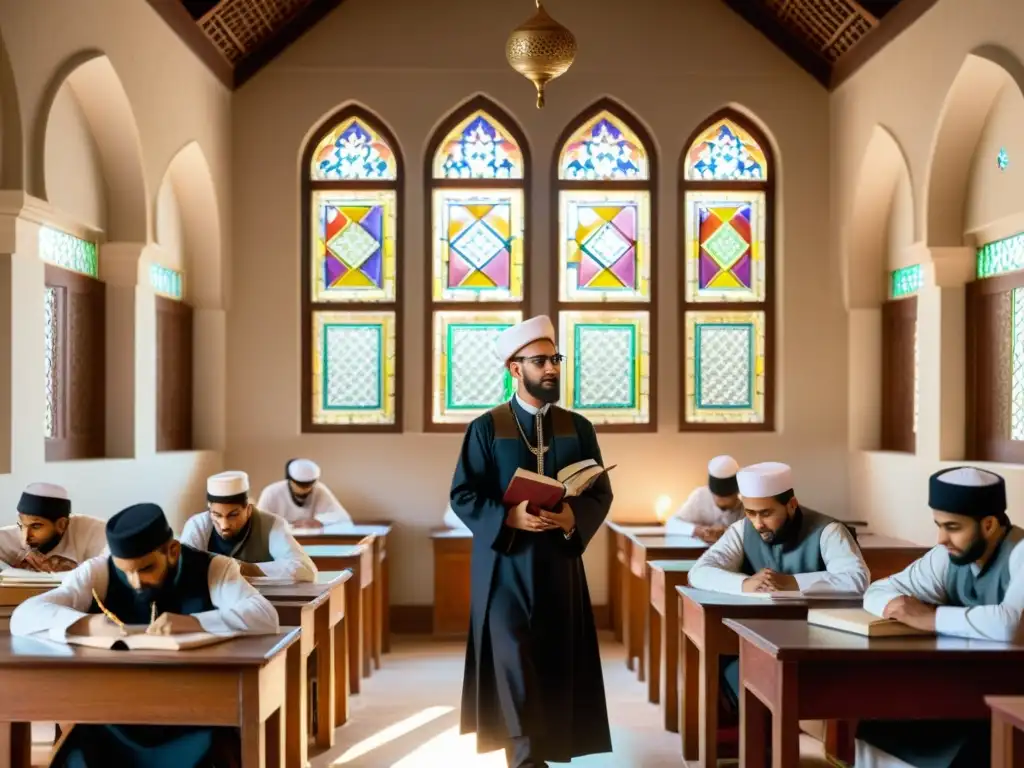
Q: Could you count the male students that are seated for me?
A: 7